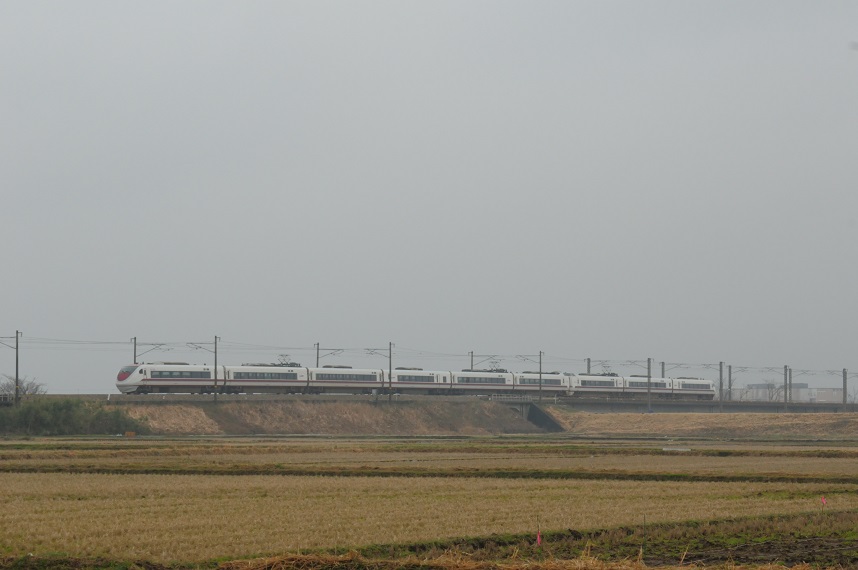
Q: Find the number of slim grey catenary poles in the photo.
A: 15